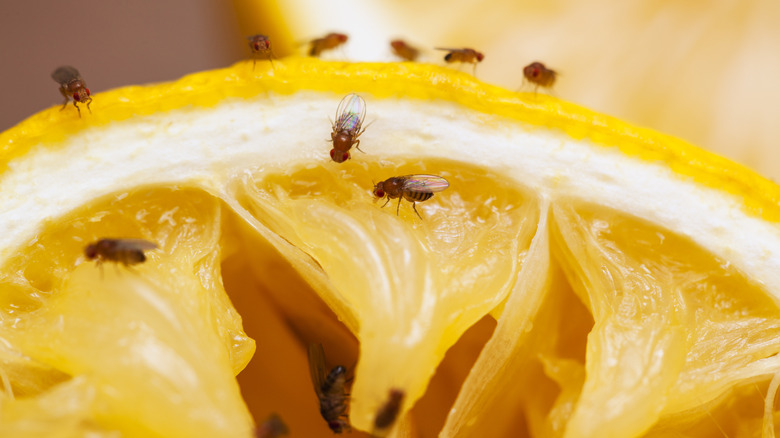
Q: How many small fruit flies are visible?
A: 12